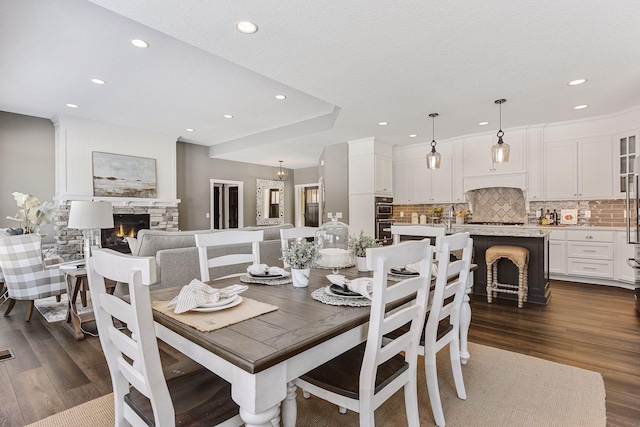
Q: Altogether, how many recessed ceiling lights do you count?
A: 12